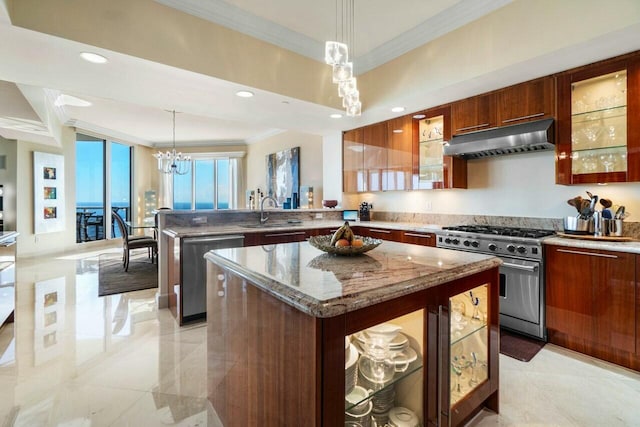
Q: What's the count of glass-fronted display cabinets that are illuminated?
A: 4